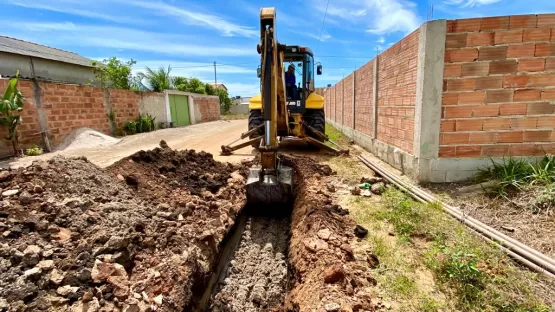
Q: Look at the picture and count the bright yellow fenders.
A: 2